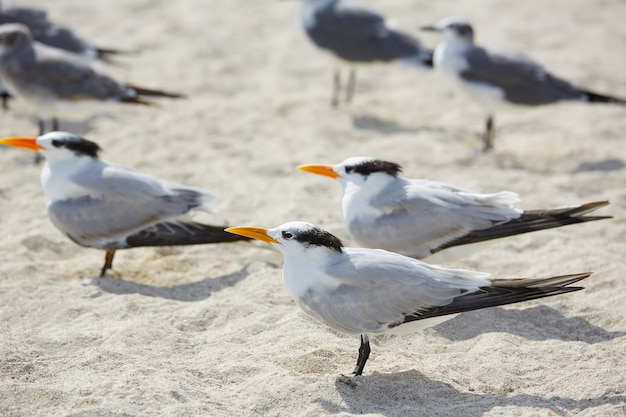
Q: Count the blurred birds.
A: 4